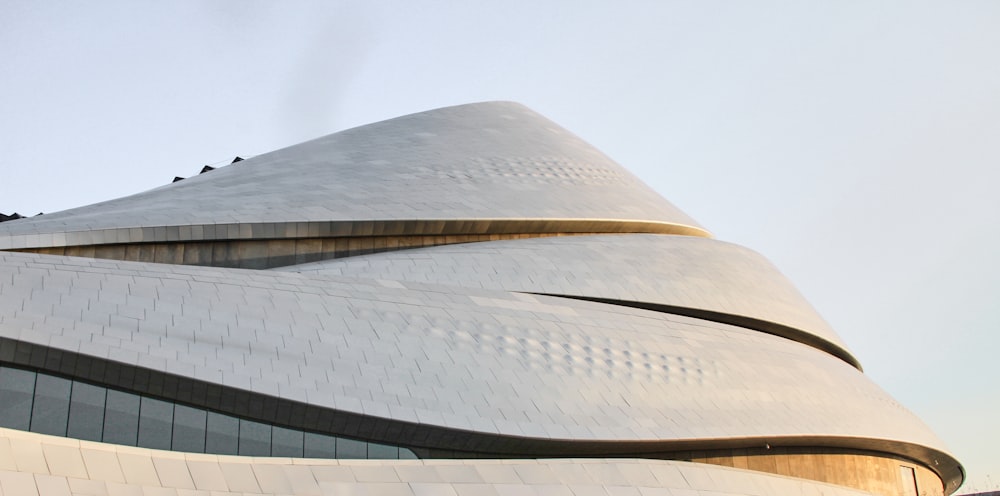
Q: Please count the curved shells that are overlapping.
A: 4